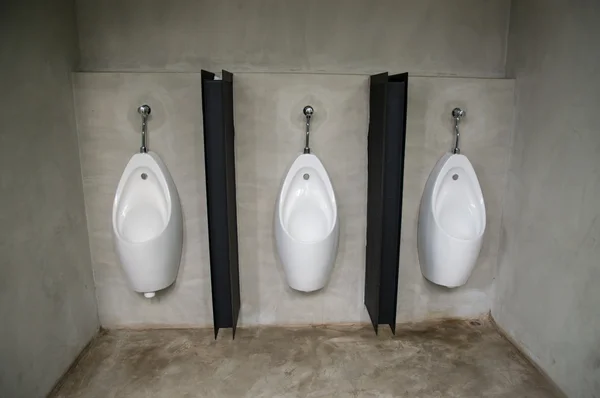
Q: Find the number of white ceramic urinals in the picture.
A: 3